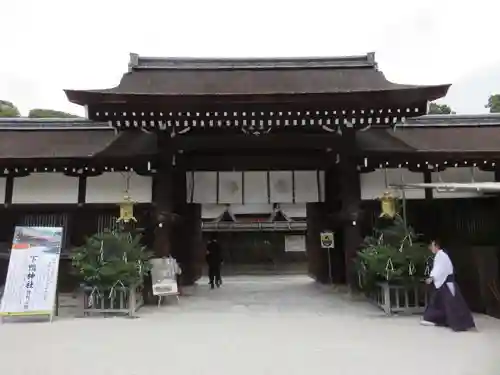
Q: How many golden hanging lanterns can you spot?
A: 2